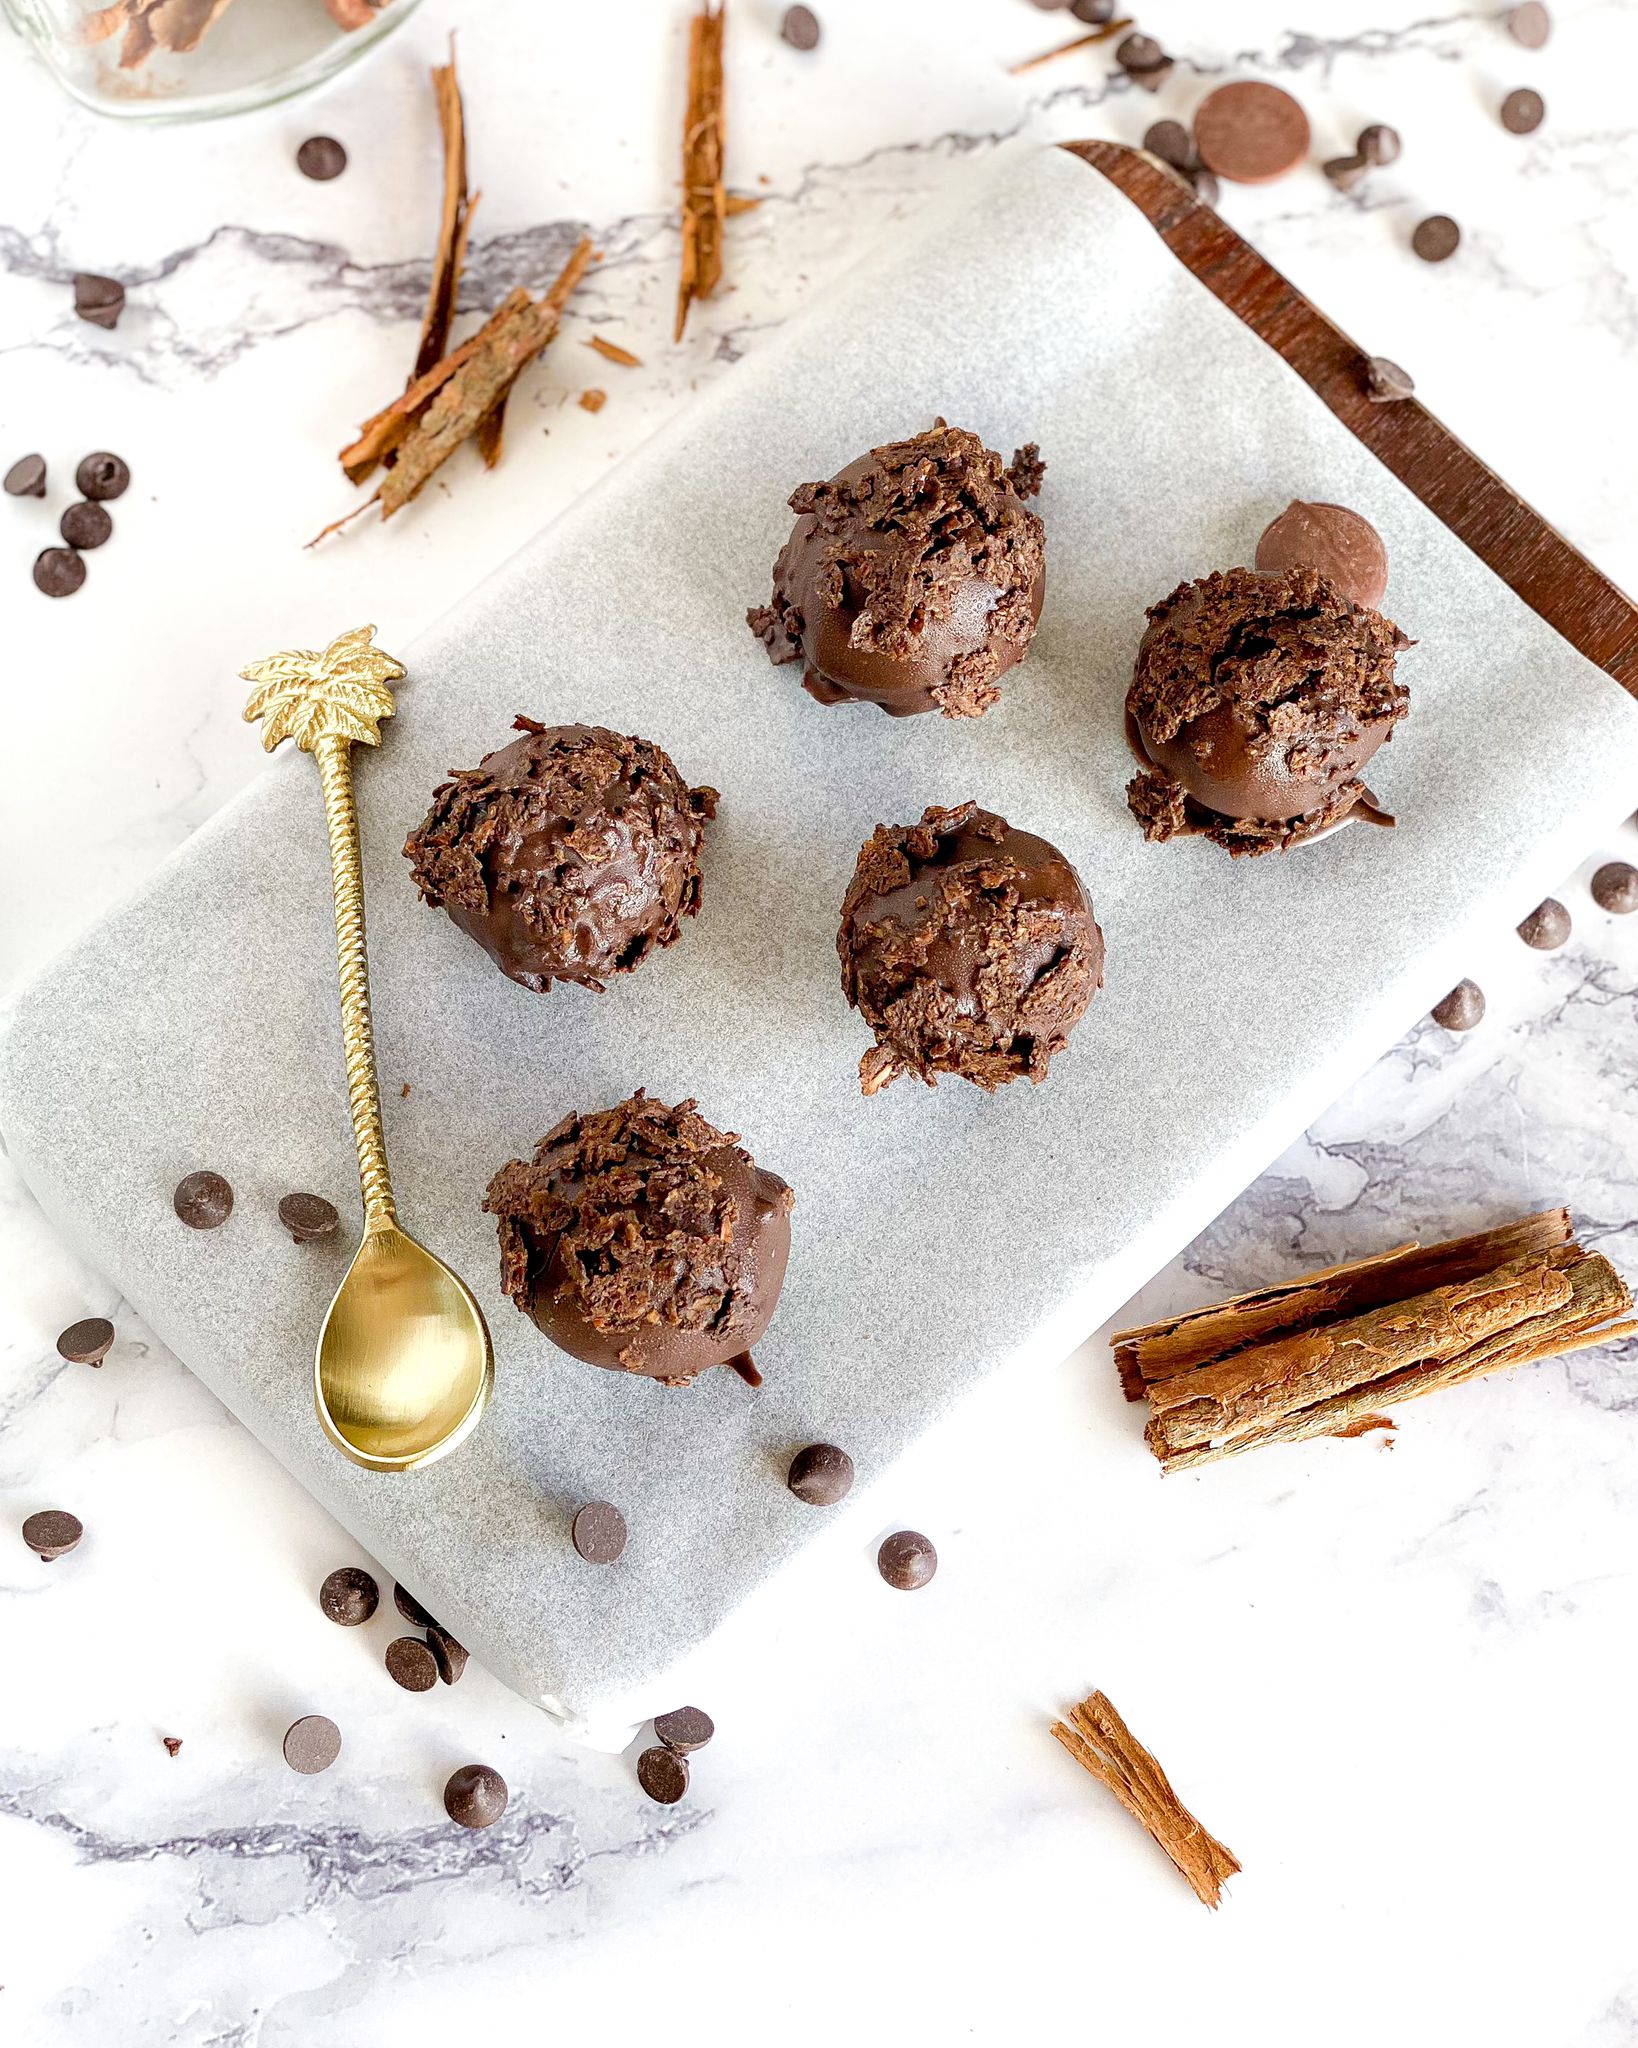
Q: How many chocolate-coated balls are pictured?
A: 5